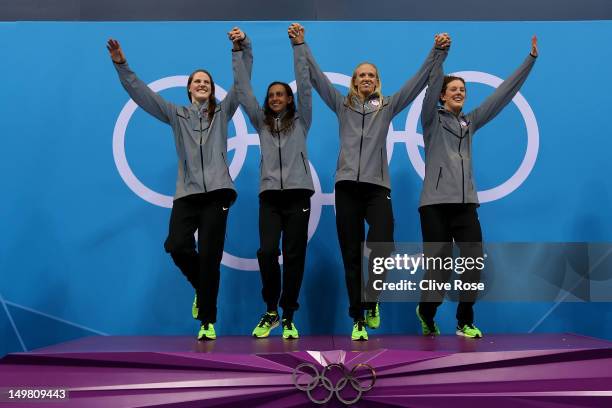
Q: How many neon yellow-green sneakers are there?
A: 8